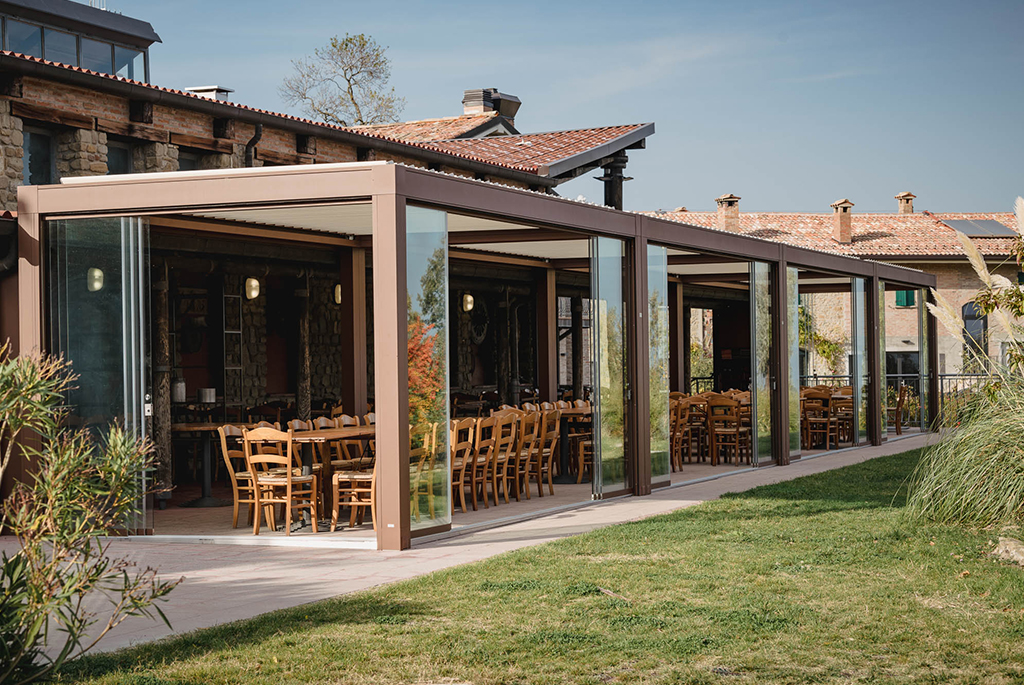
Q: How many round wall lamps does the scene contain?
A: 4